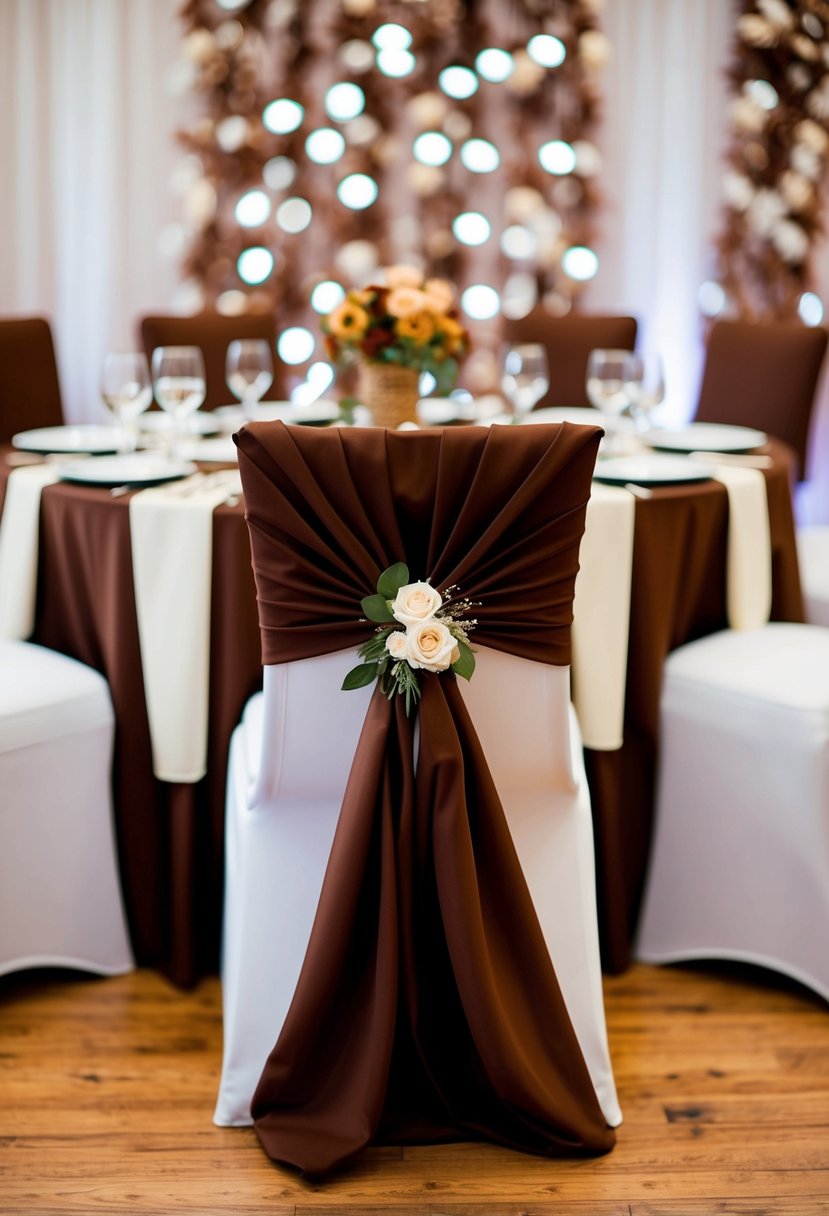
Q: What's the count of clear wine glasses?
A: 6